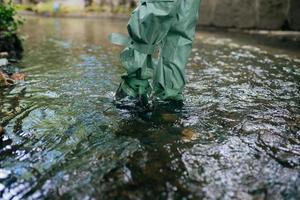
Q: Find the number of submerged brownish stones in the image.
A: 2